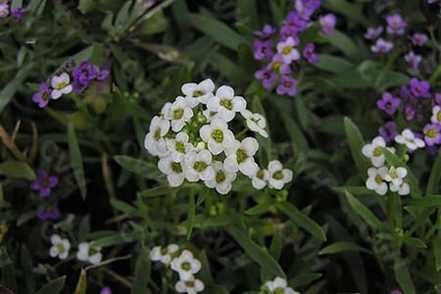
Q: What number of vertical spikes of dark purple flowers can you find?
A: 0